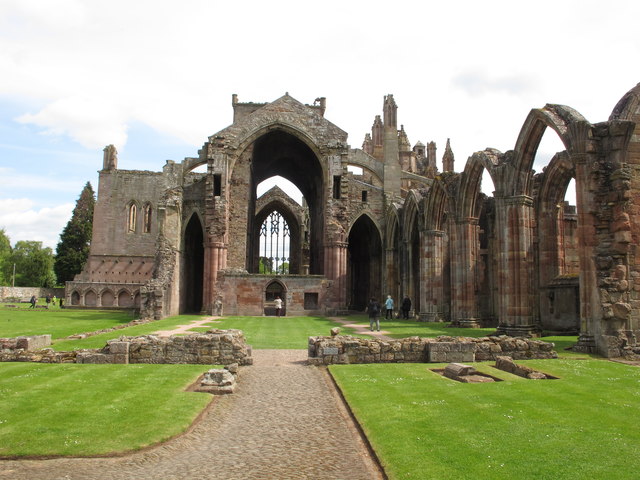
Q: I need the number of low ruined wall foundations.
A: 2